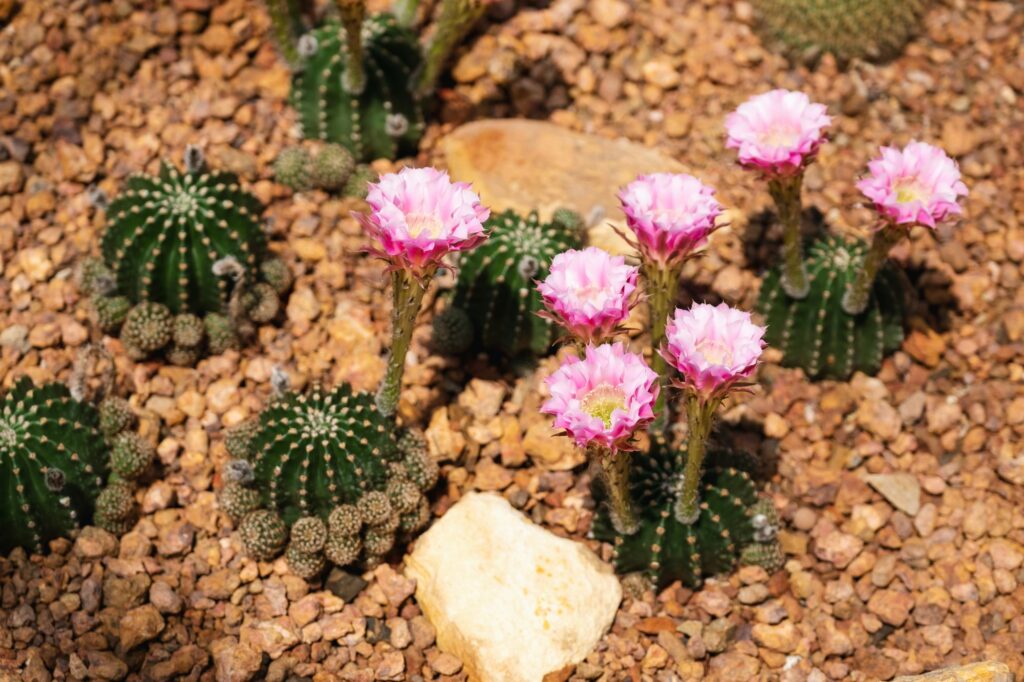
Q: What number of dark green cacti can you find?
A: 7